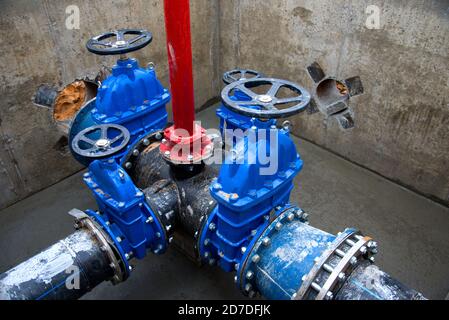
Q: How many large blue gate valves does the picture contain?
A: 4